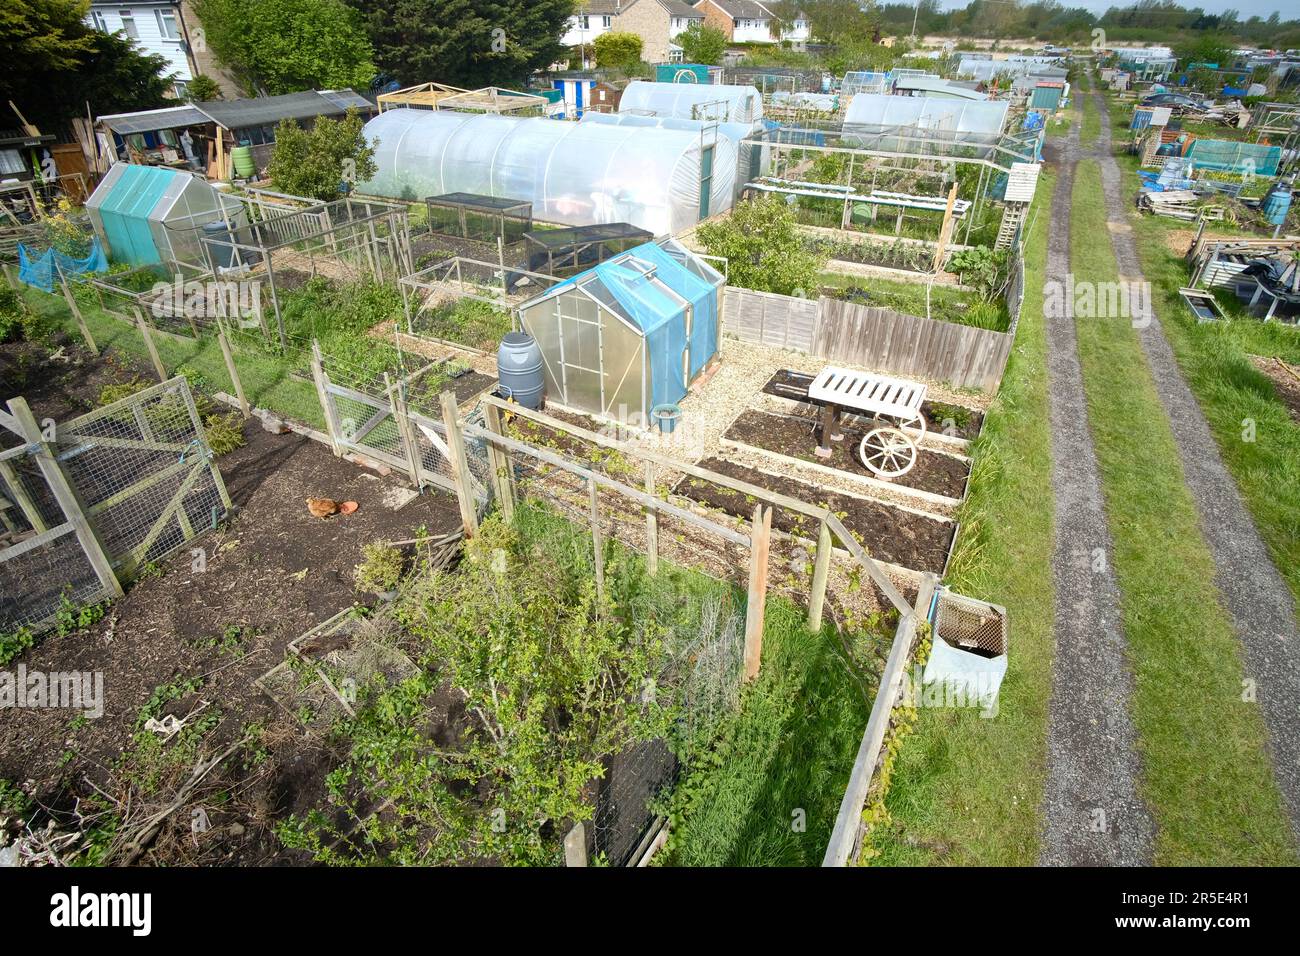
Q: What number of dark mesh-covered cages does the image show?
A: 2